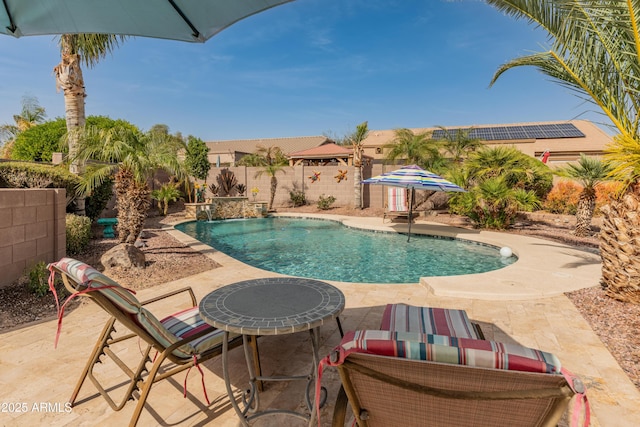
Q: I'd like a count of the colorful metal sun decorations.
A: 2